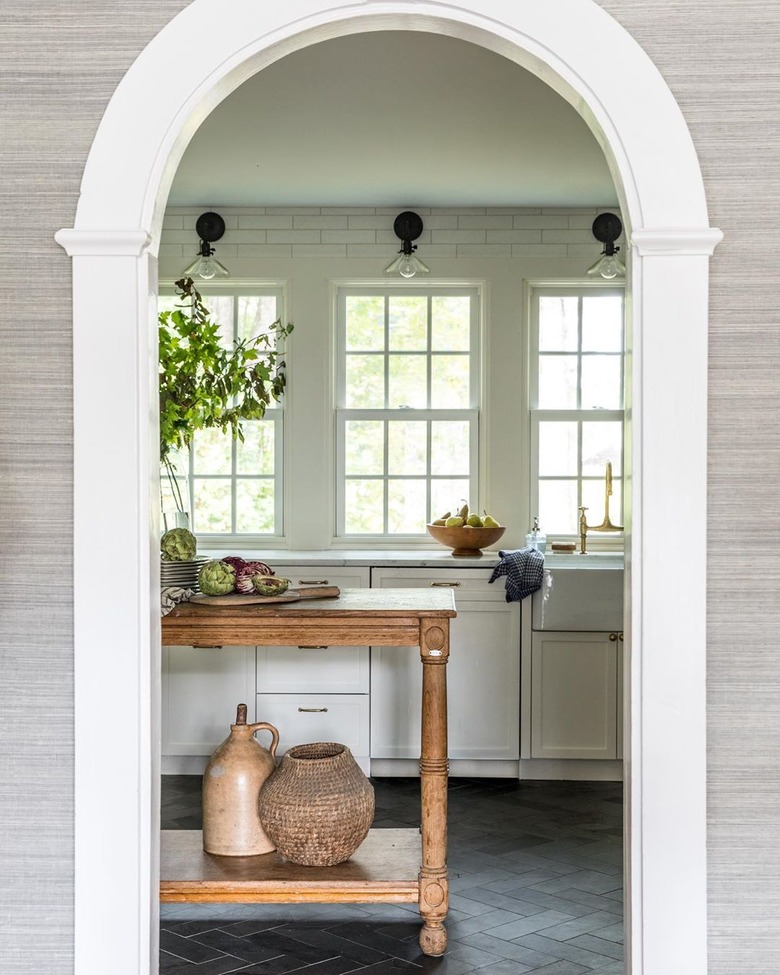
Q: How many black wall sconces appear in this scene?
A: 3